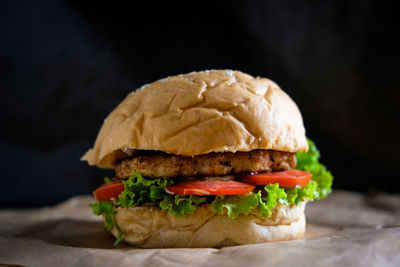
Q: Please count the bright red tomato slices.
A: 3